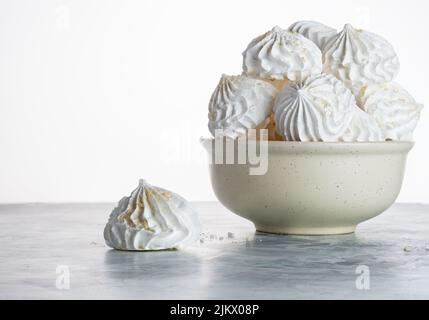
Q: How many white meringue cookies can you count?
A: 8